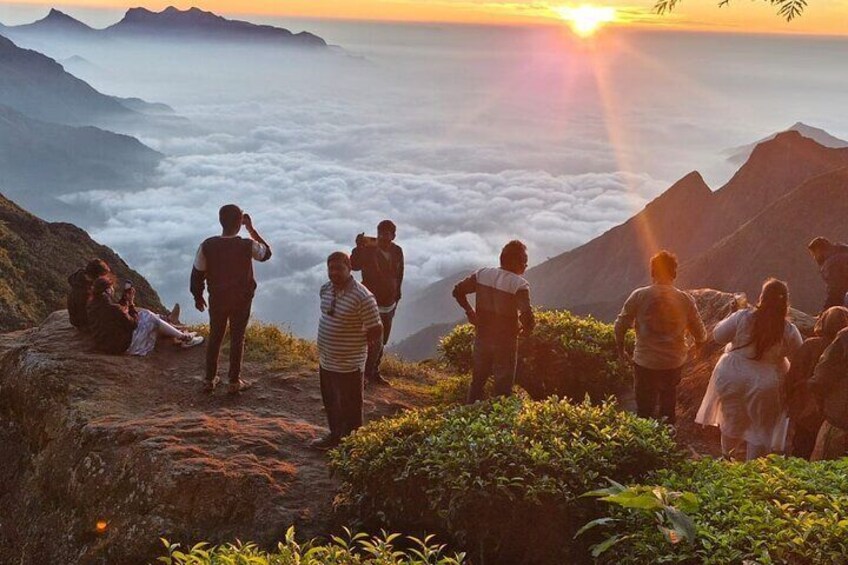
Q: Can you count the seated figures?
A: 2